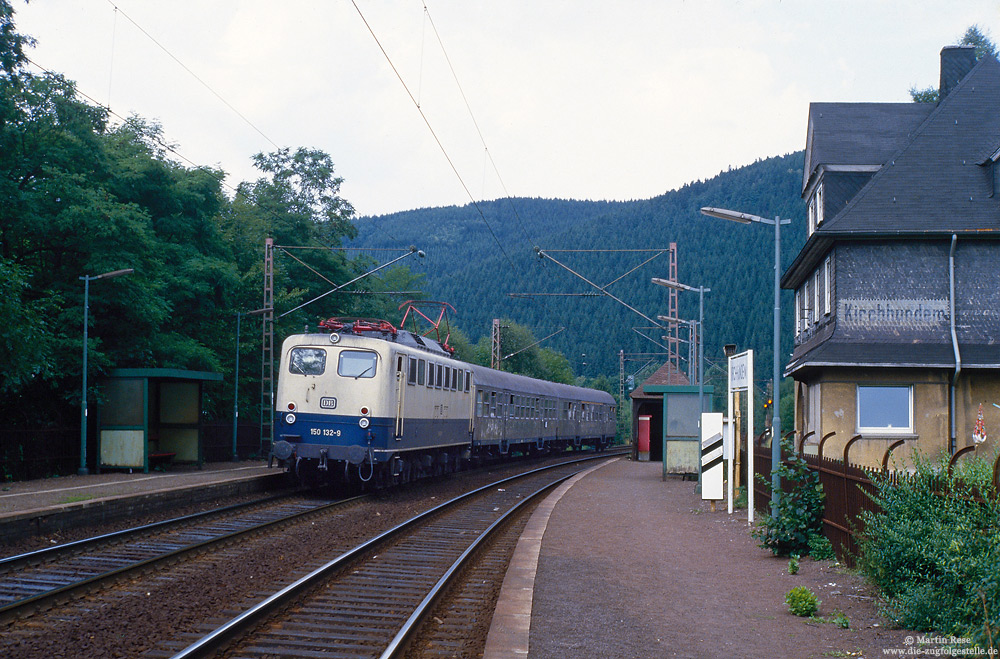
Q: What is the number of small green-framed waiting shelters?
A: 2